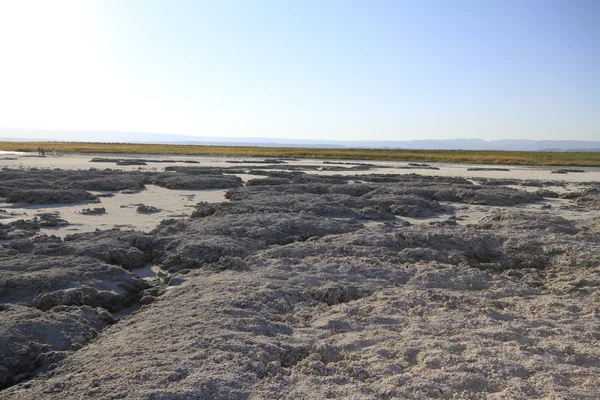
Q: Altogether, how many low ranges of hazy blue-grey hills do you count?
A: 1